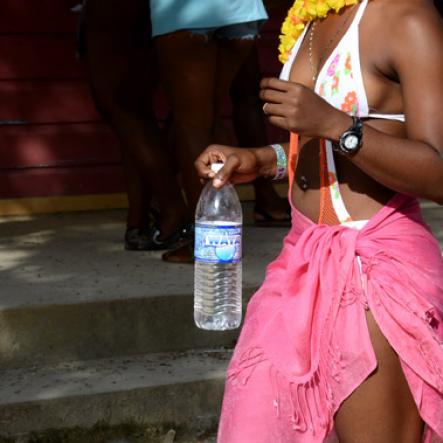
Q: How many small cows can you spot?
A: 0